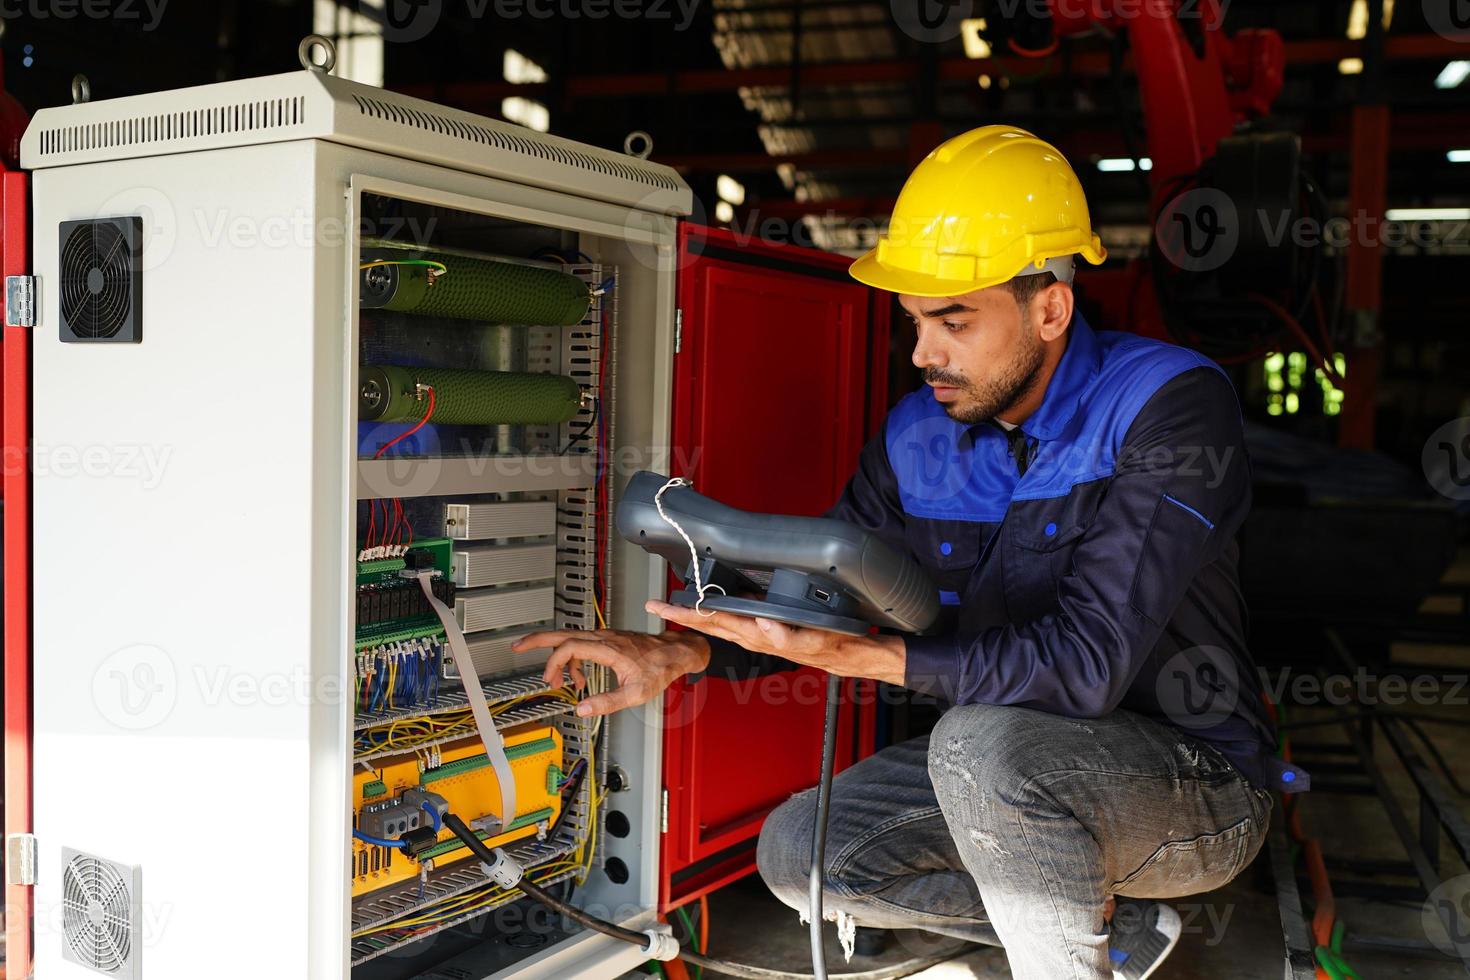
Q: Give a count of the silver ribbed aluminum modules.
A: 4